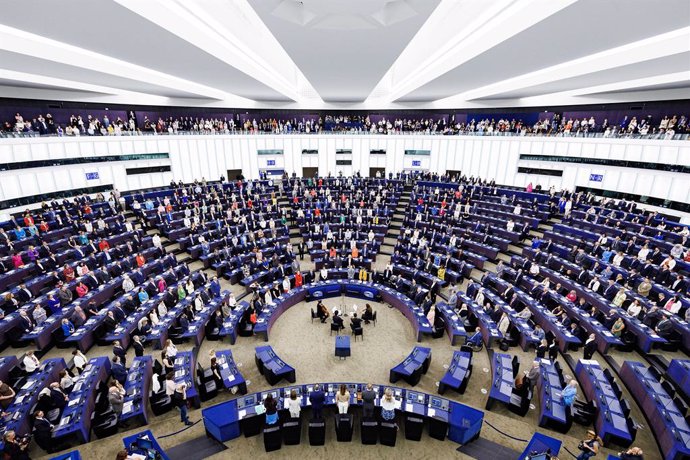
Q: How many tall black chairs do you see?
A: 9